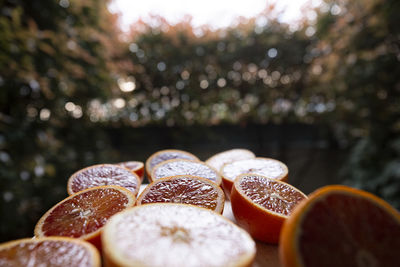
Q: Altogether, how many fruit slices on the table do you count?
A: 12